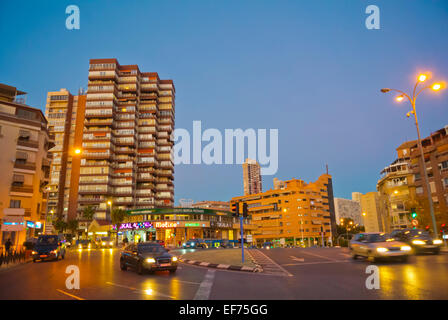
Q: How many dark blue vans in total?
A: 1